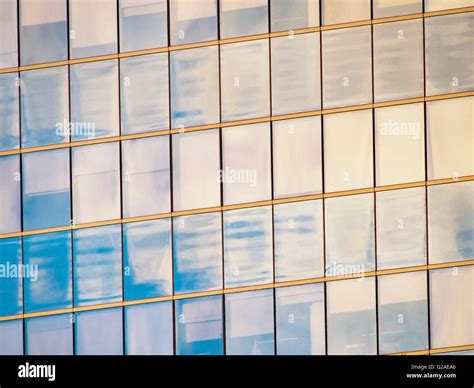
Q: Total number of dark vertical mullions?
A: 9